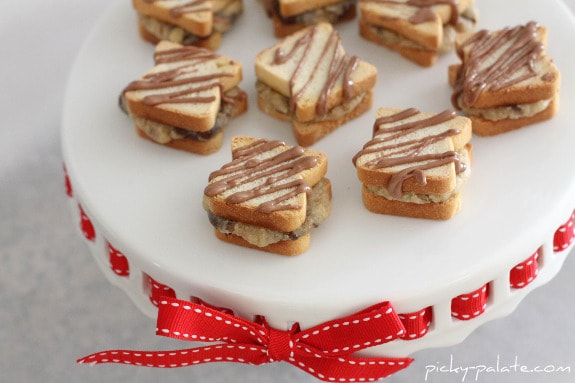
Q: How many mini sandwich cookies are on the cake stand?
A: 8